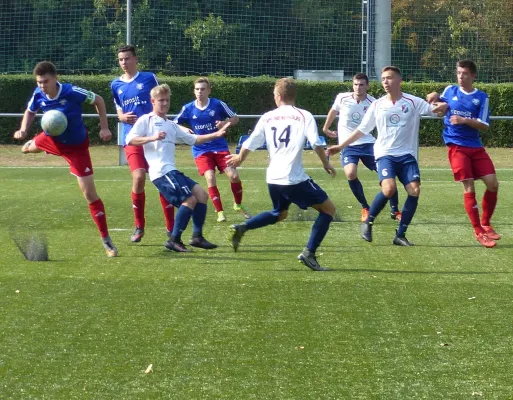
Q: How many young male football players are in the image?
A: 8